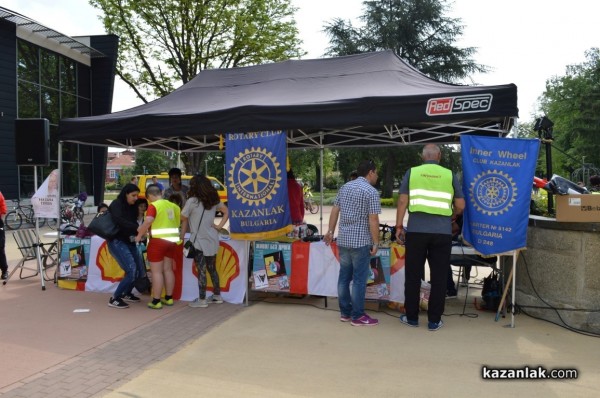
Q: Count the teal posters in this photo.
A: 3